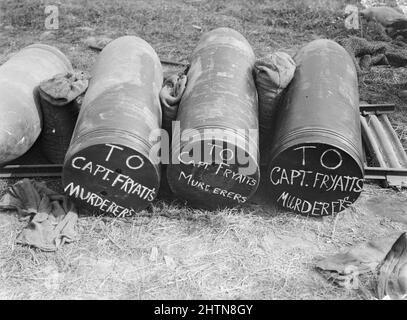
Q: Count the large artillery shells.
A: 4